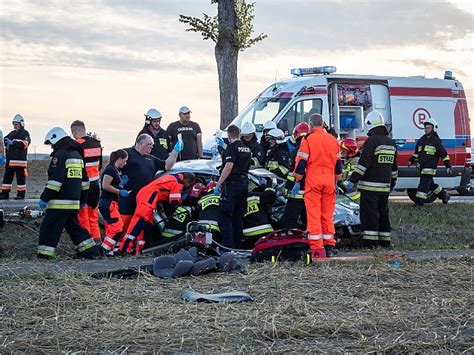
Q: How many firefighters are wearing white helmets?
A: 8